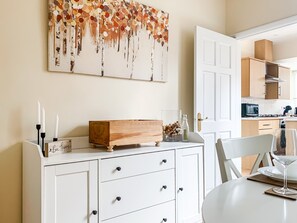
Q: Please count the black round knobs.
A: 7